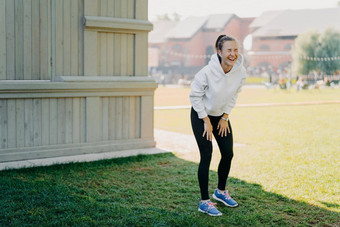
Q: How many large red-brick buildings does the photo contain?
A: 2